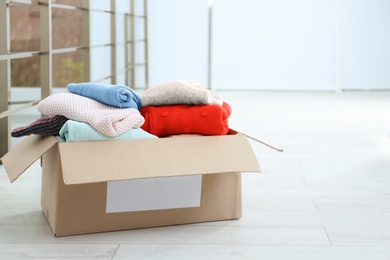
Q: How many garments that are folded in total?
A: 6